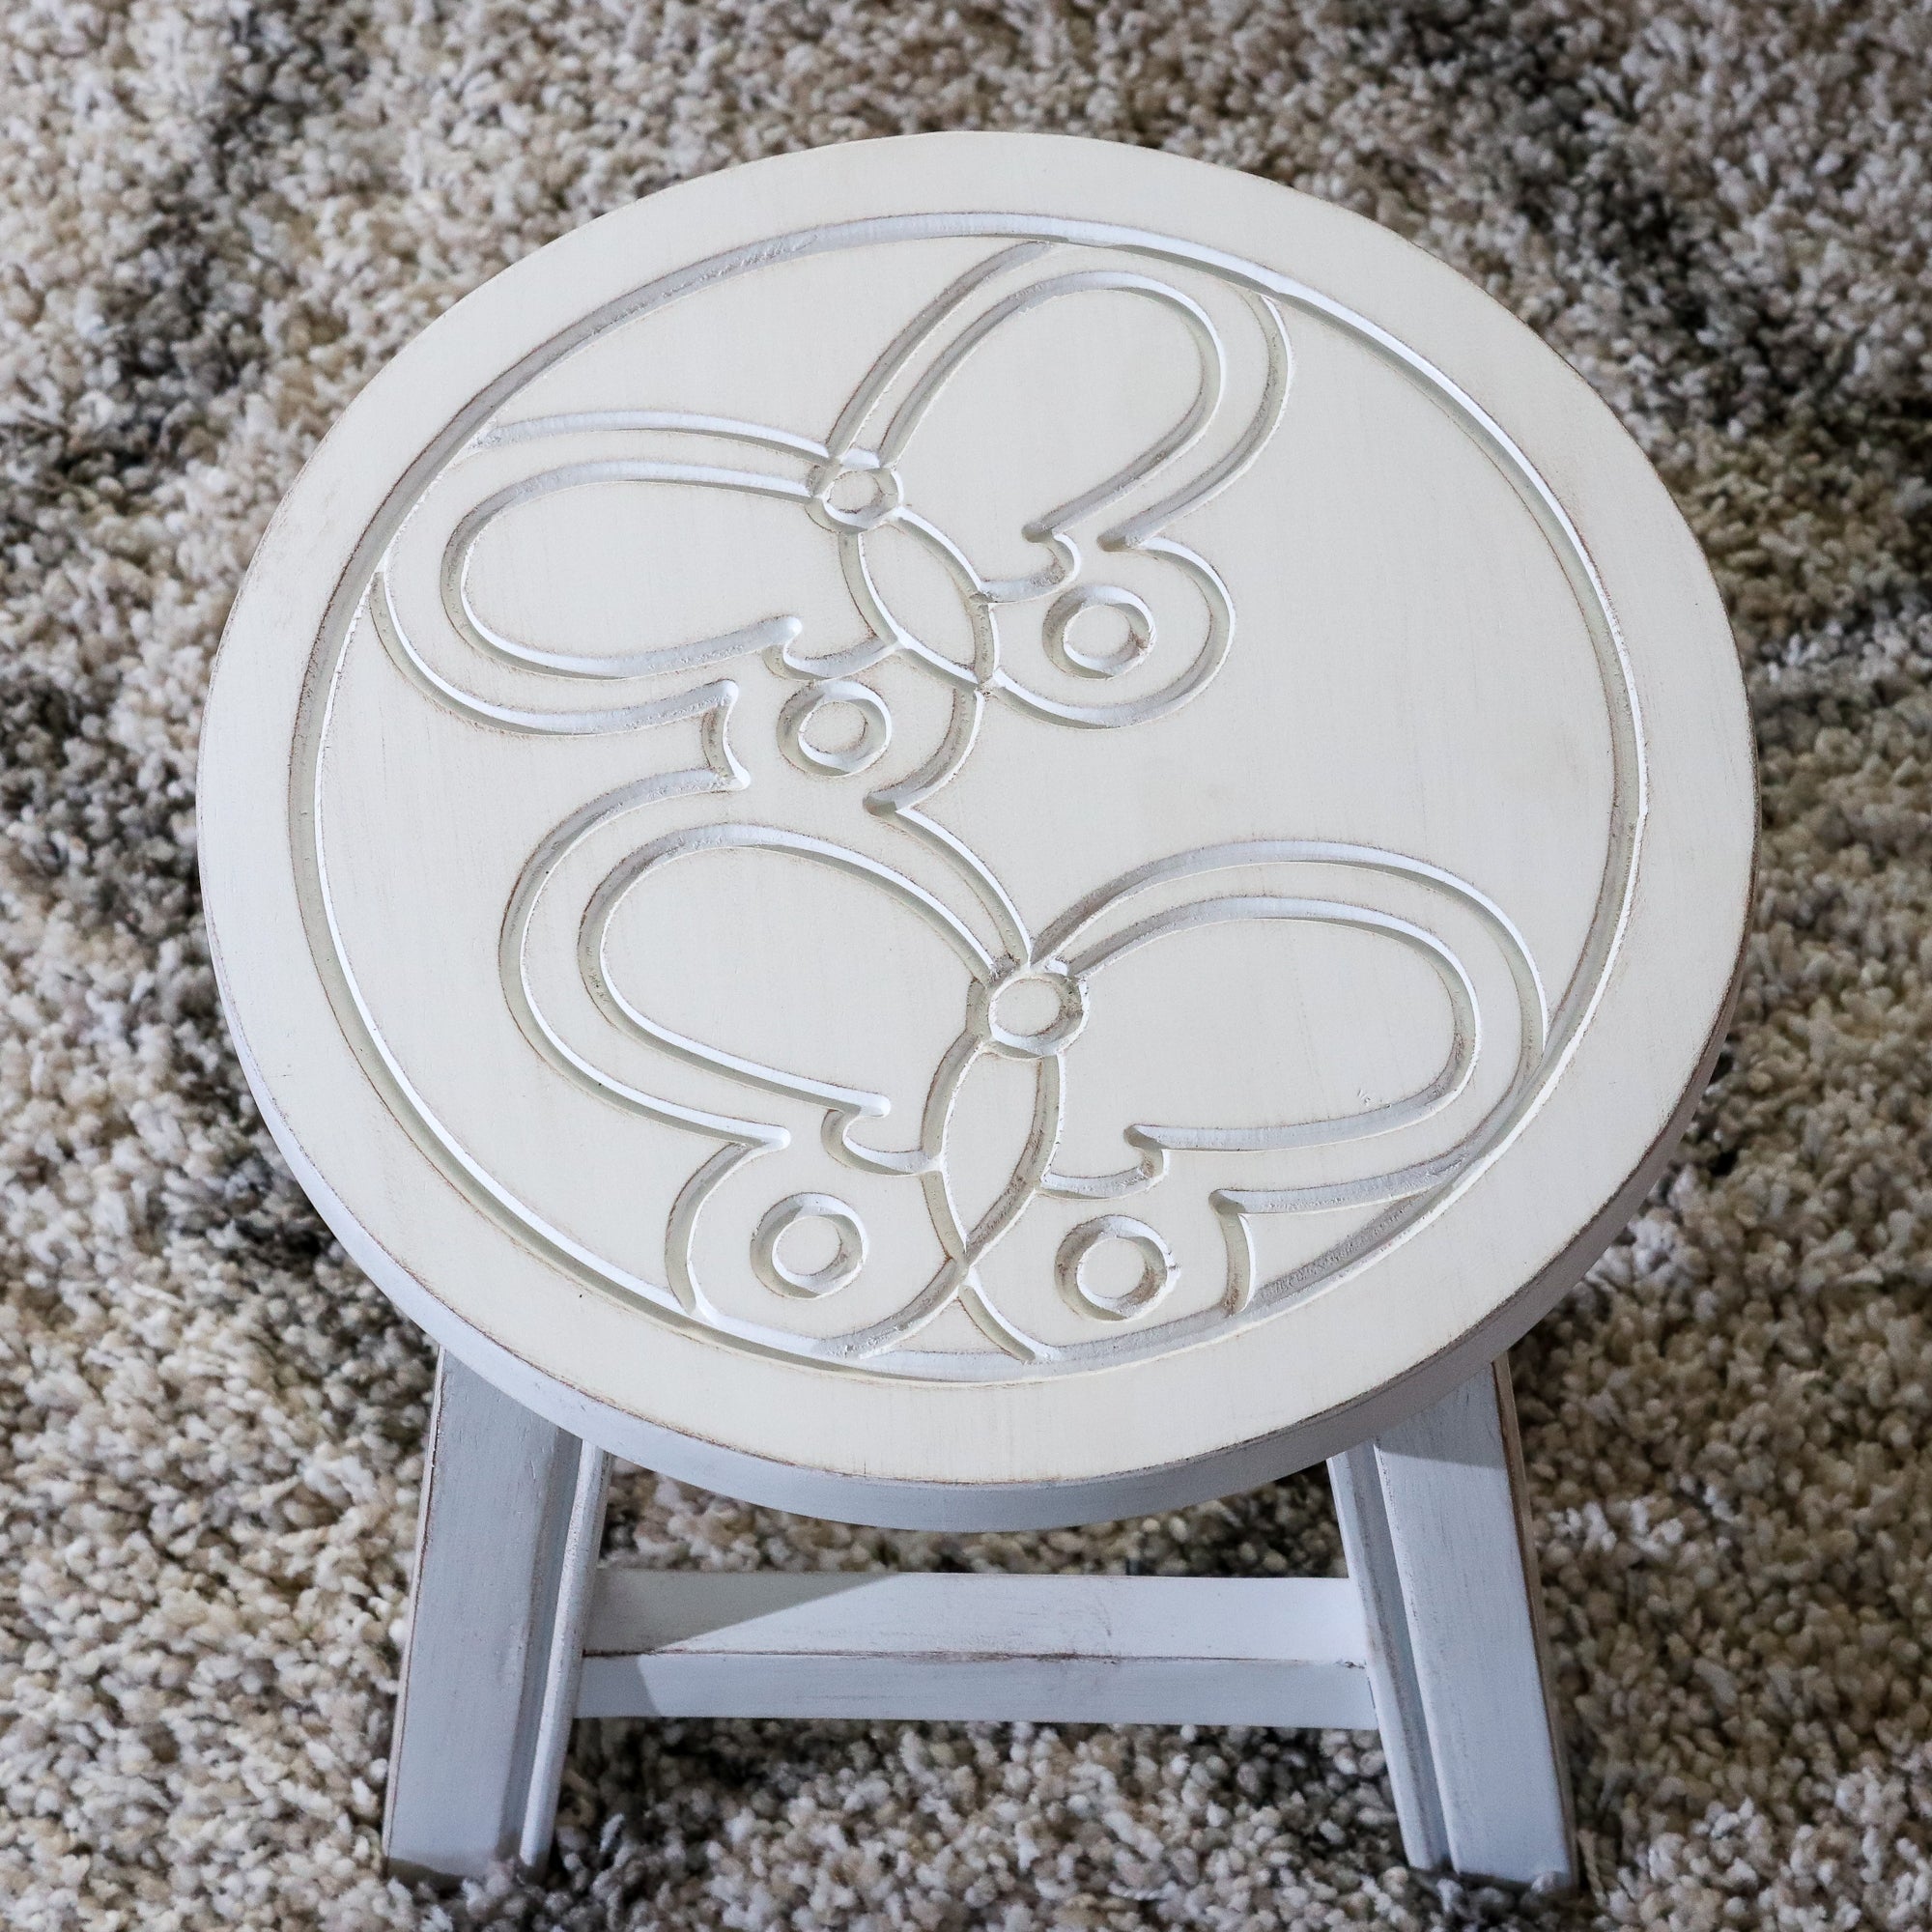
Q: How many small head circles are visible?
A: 2